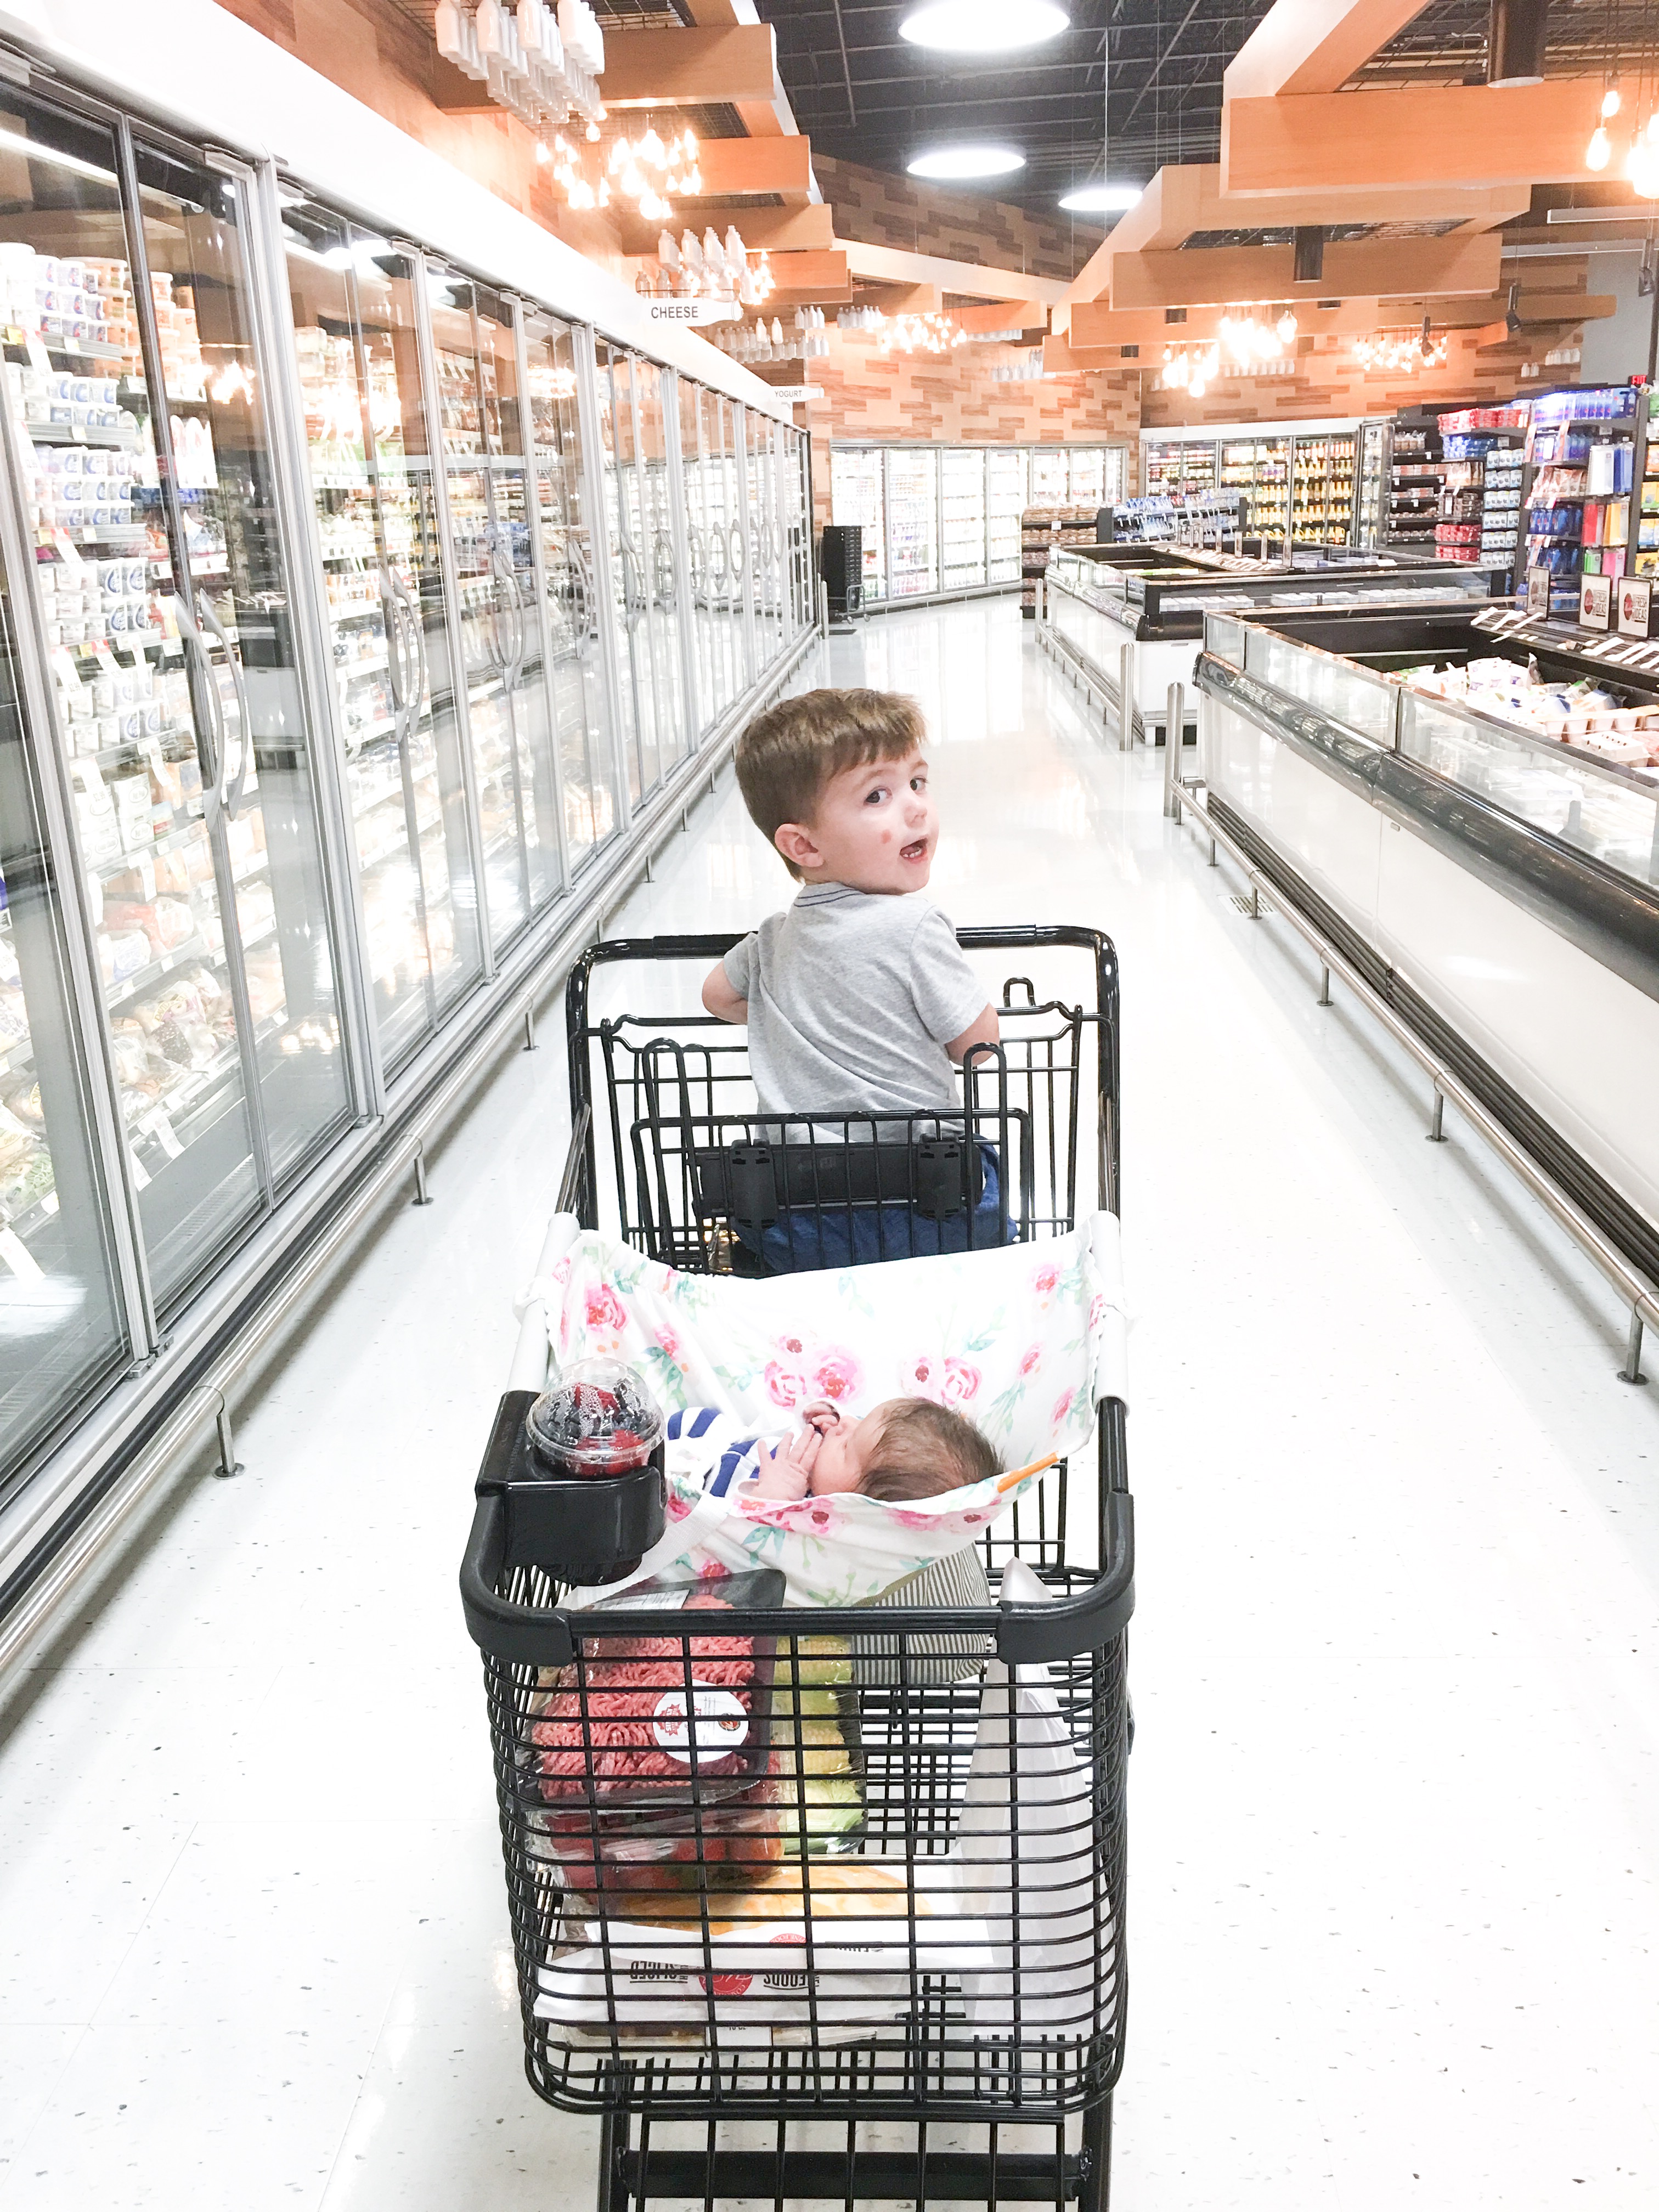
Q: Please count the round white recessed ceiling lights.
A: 3